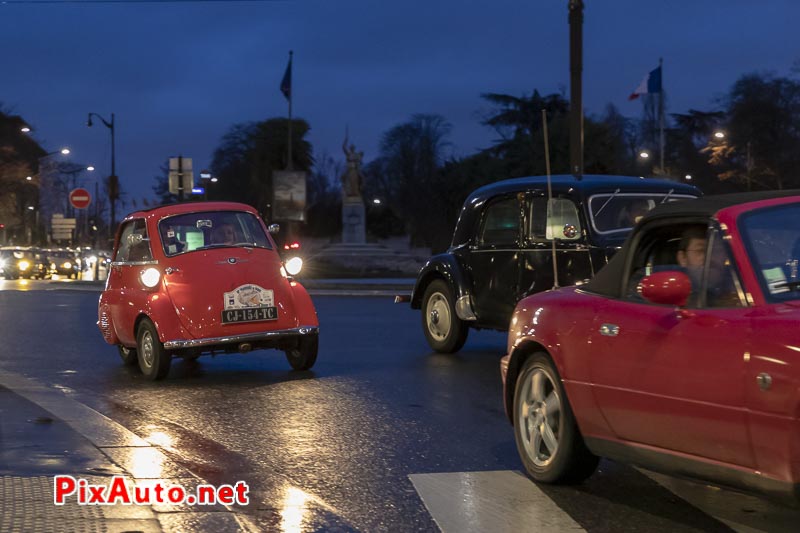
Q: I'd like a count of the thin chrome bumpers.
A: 1